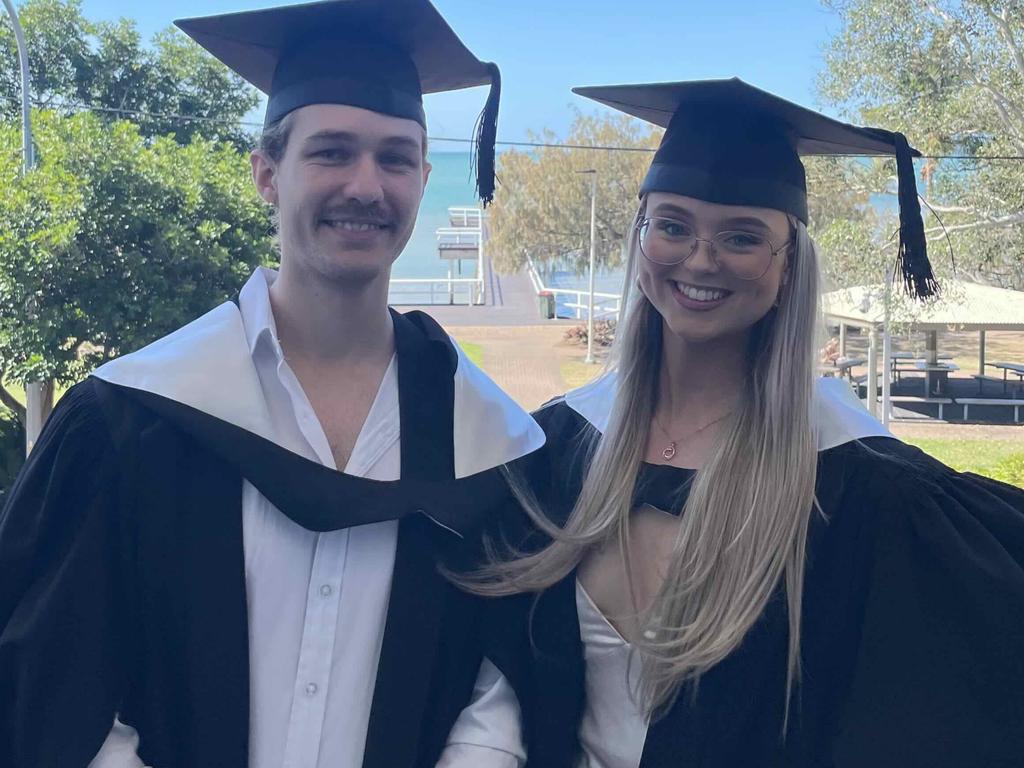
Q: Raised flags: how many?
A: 0